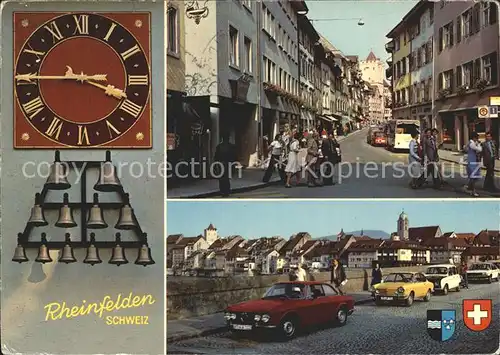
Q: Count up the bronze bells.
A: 12